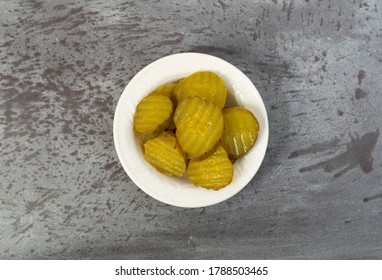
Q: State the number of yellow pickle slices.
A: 7